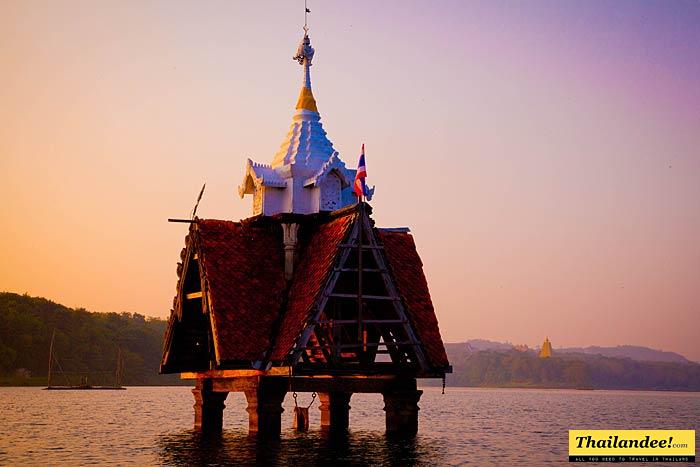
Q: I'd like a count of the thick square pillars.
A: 4